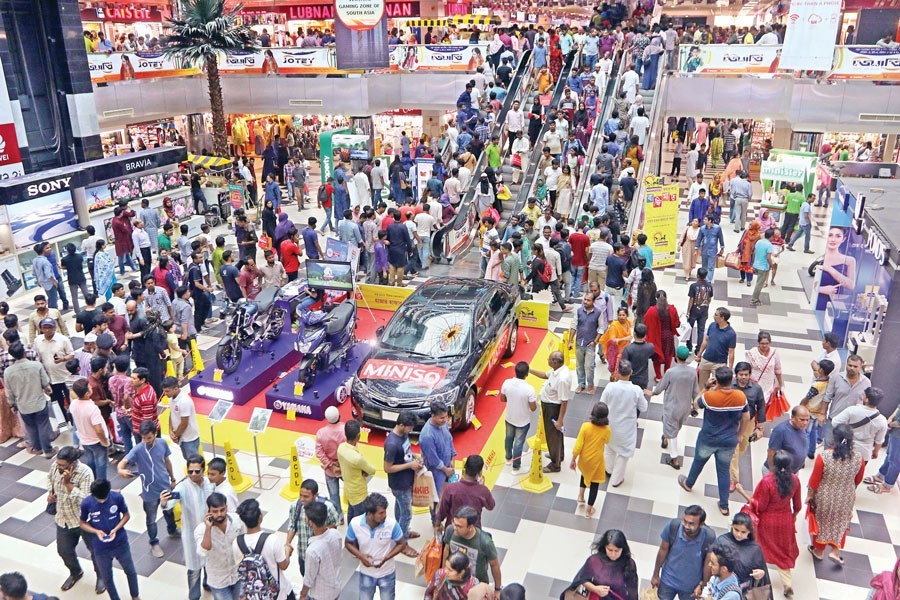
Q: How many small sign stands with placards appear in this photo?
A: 2